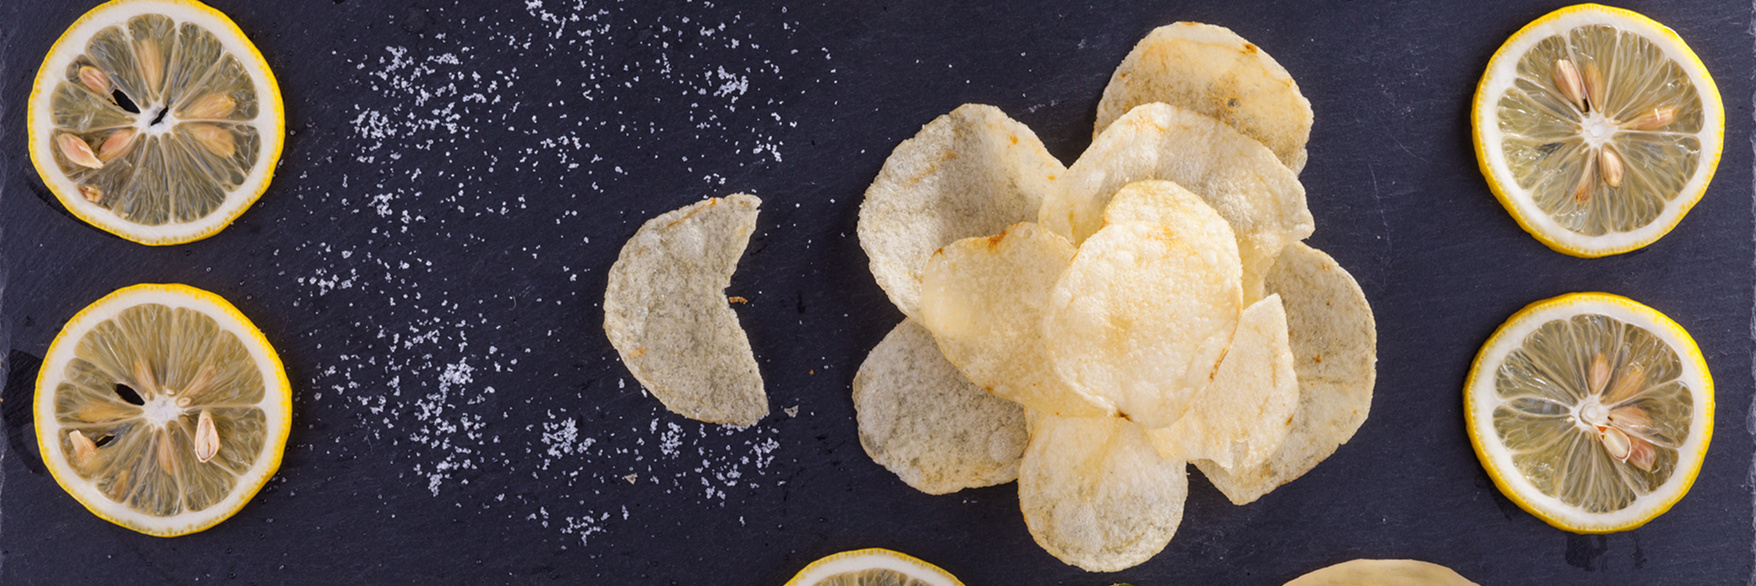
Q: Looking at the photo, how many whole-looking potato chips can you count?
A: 9